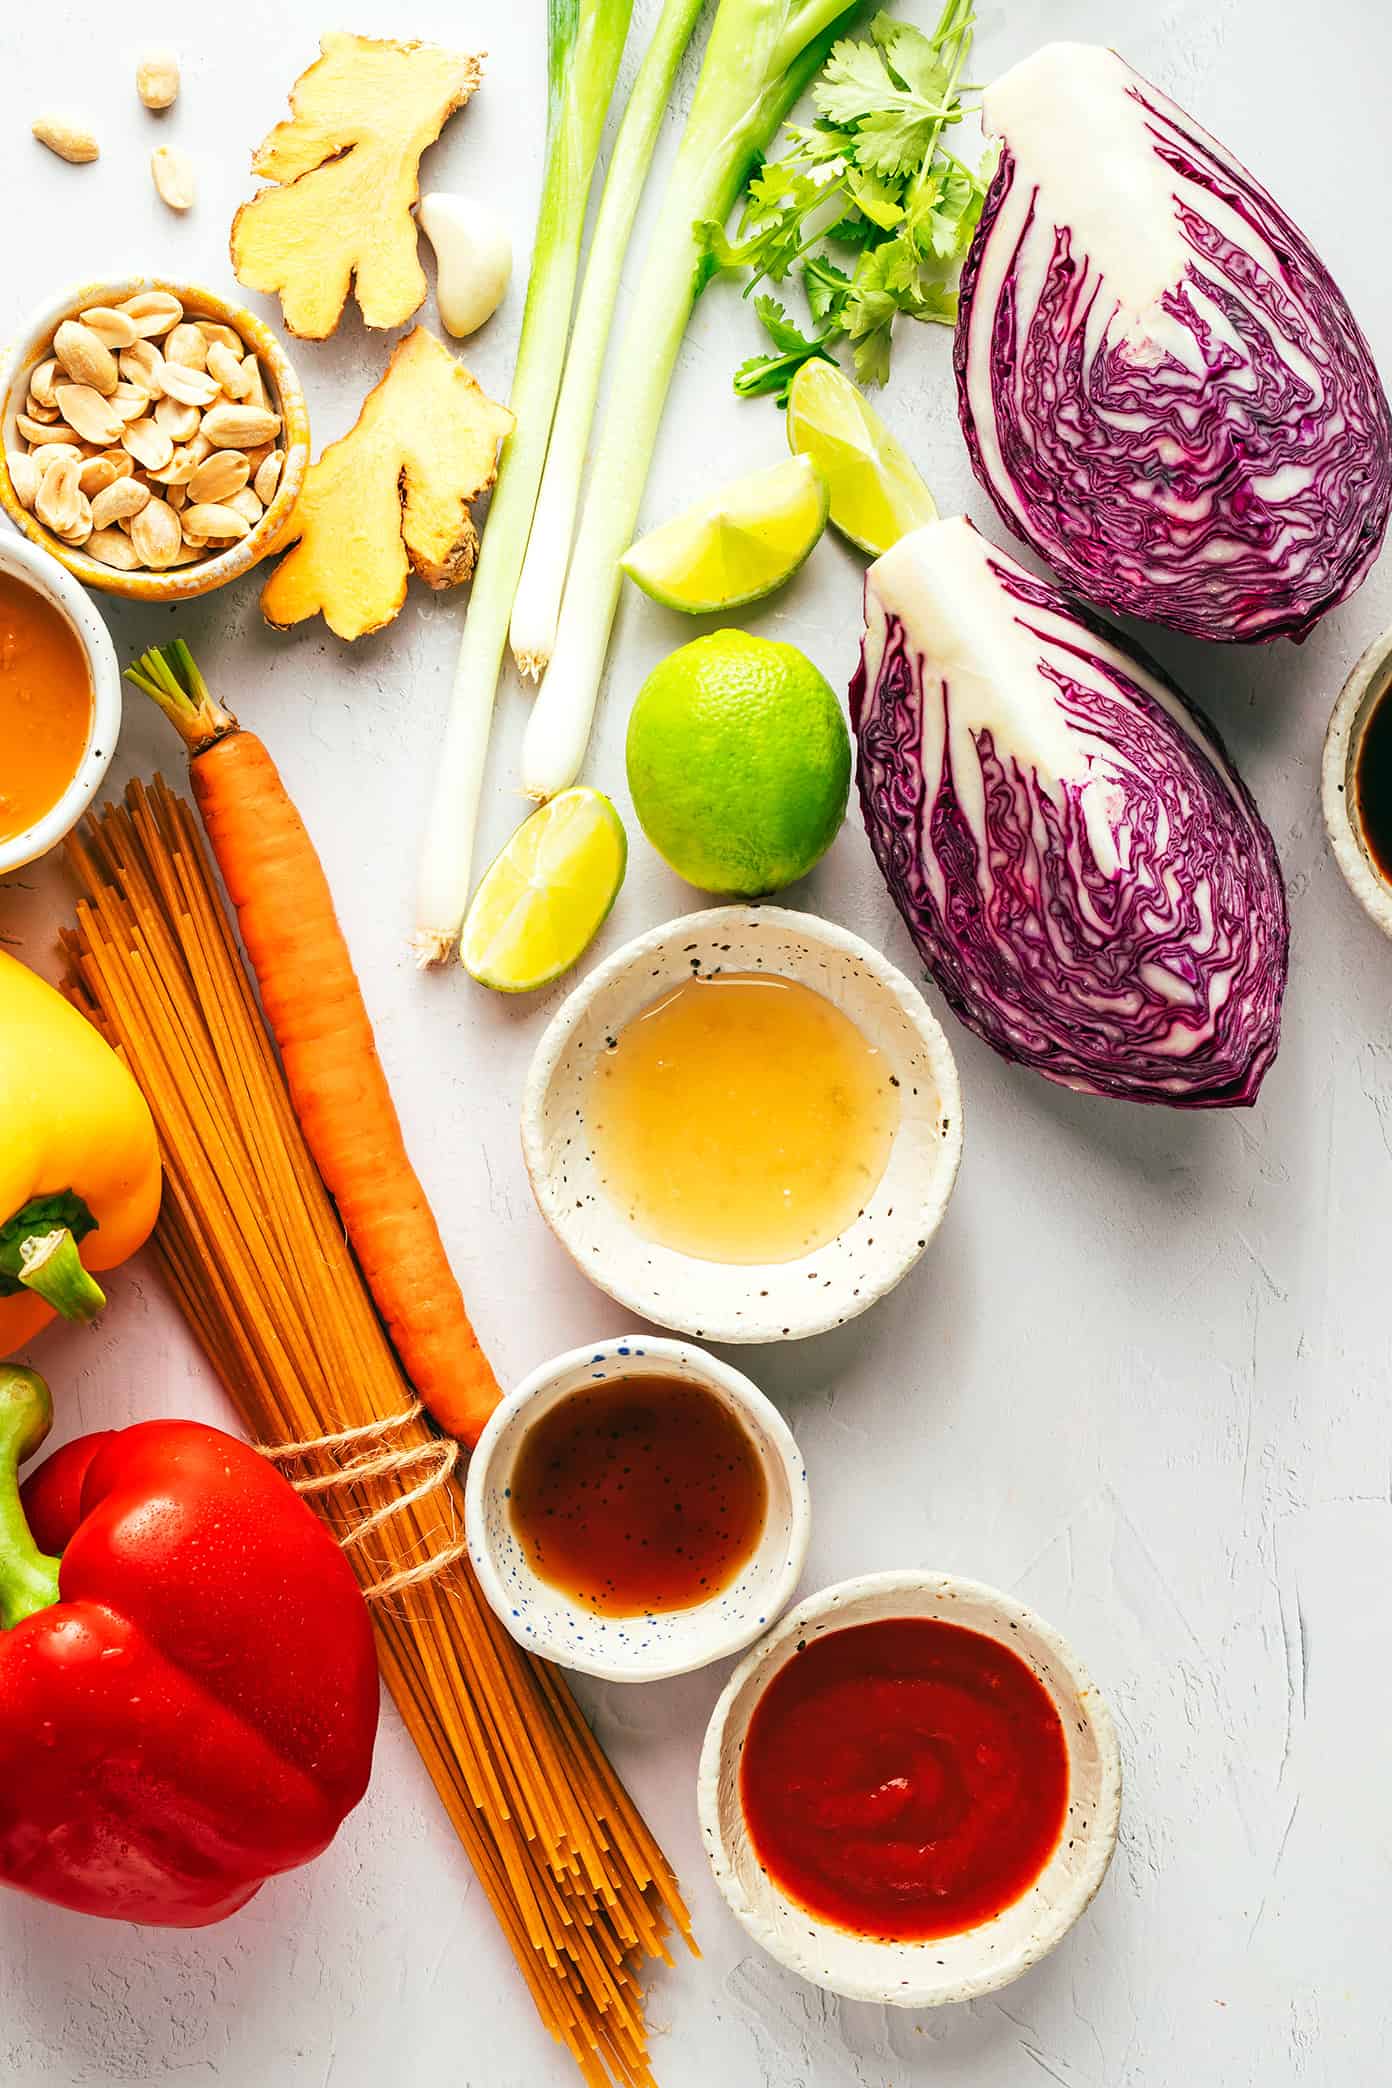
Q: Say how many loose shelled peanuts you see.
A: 3